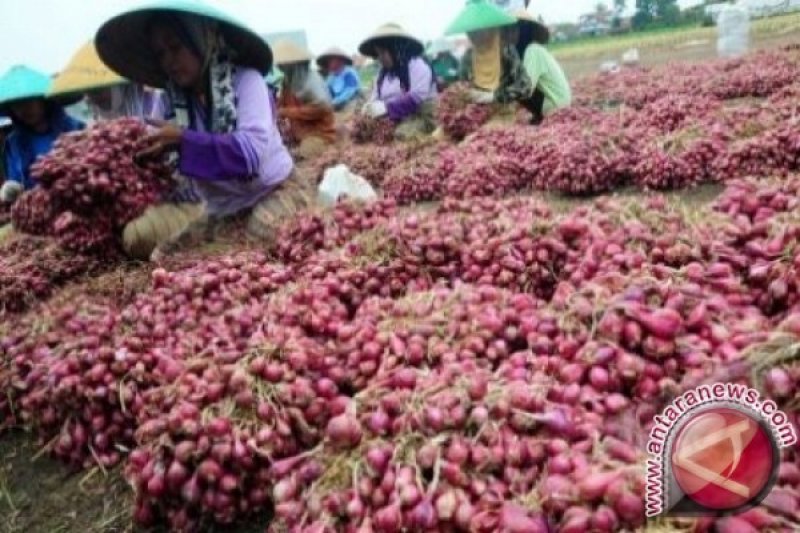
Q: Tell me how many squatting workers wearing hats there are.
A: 8